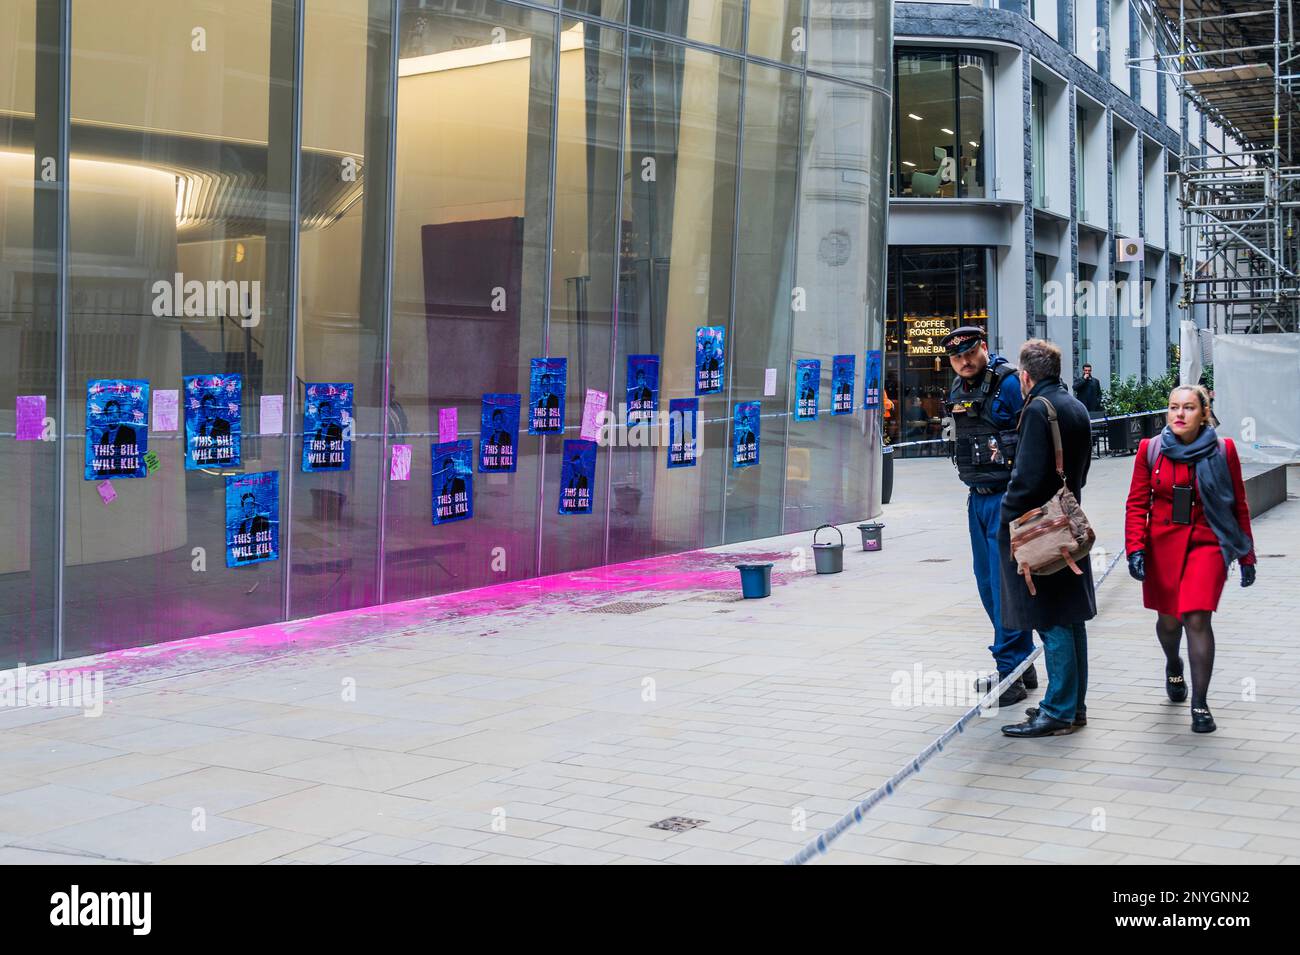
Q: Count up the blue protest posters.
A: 15